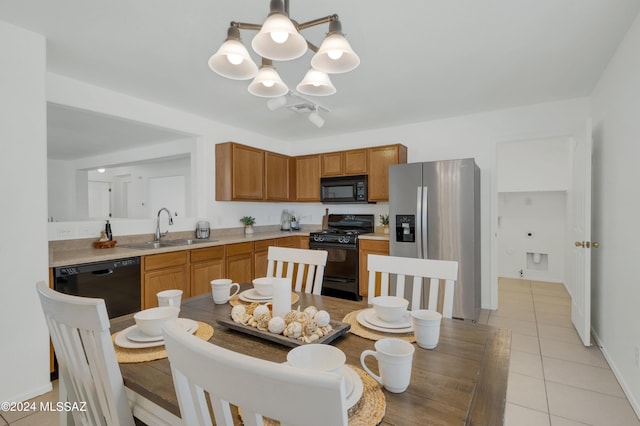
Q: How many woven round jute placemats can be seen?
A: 4